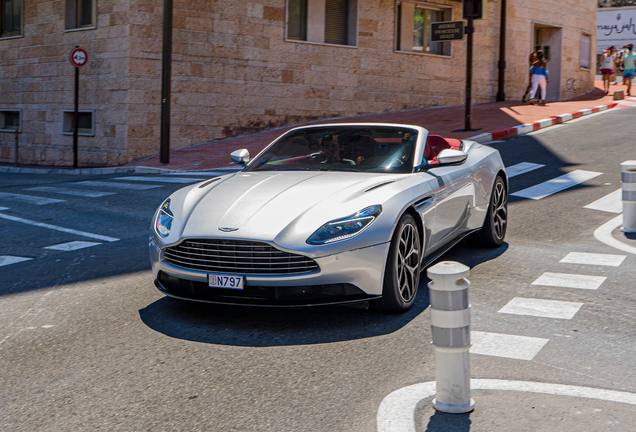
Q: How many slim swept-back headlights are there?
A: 2